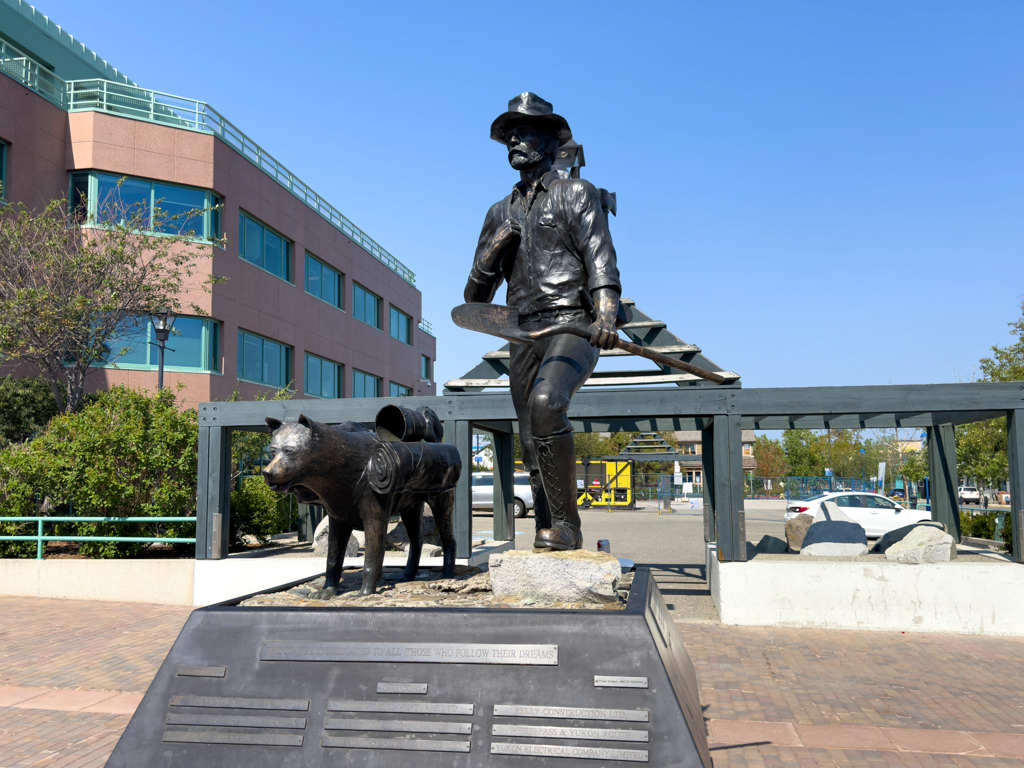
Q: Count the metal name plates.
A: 13